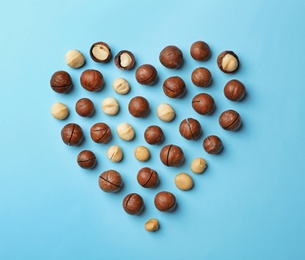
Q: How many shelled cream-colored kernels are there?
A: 11